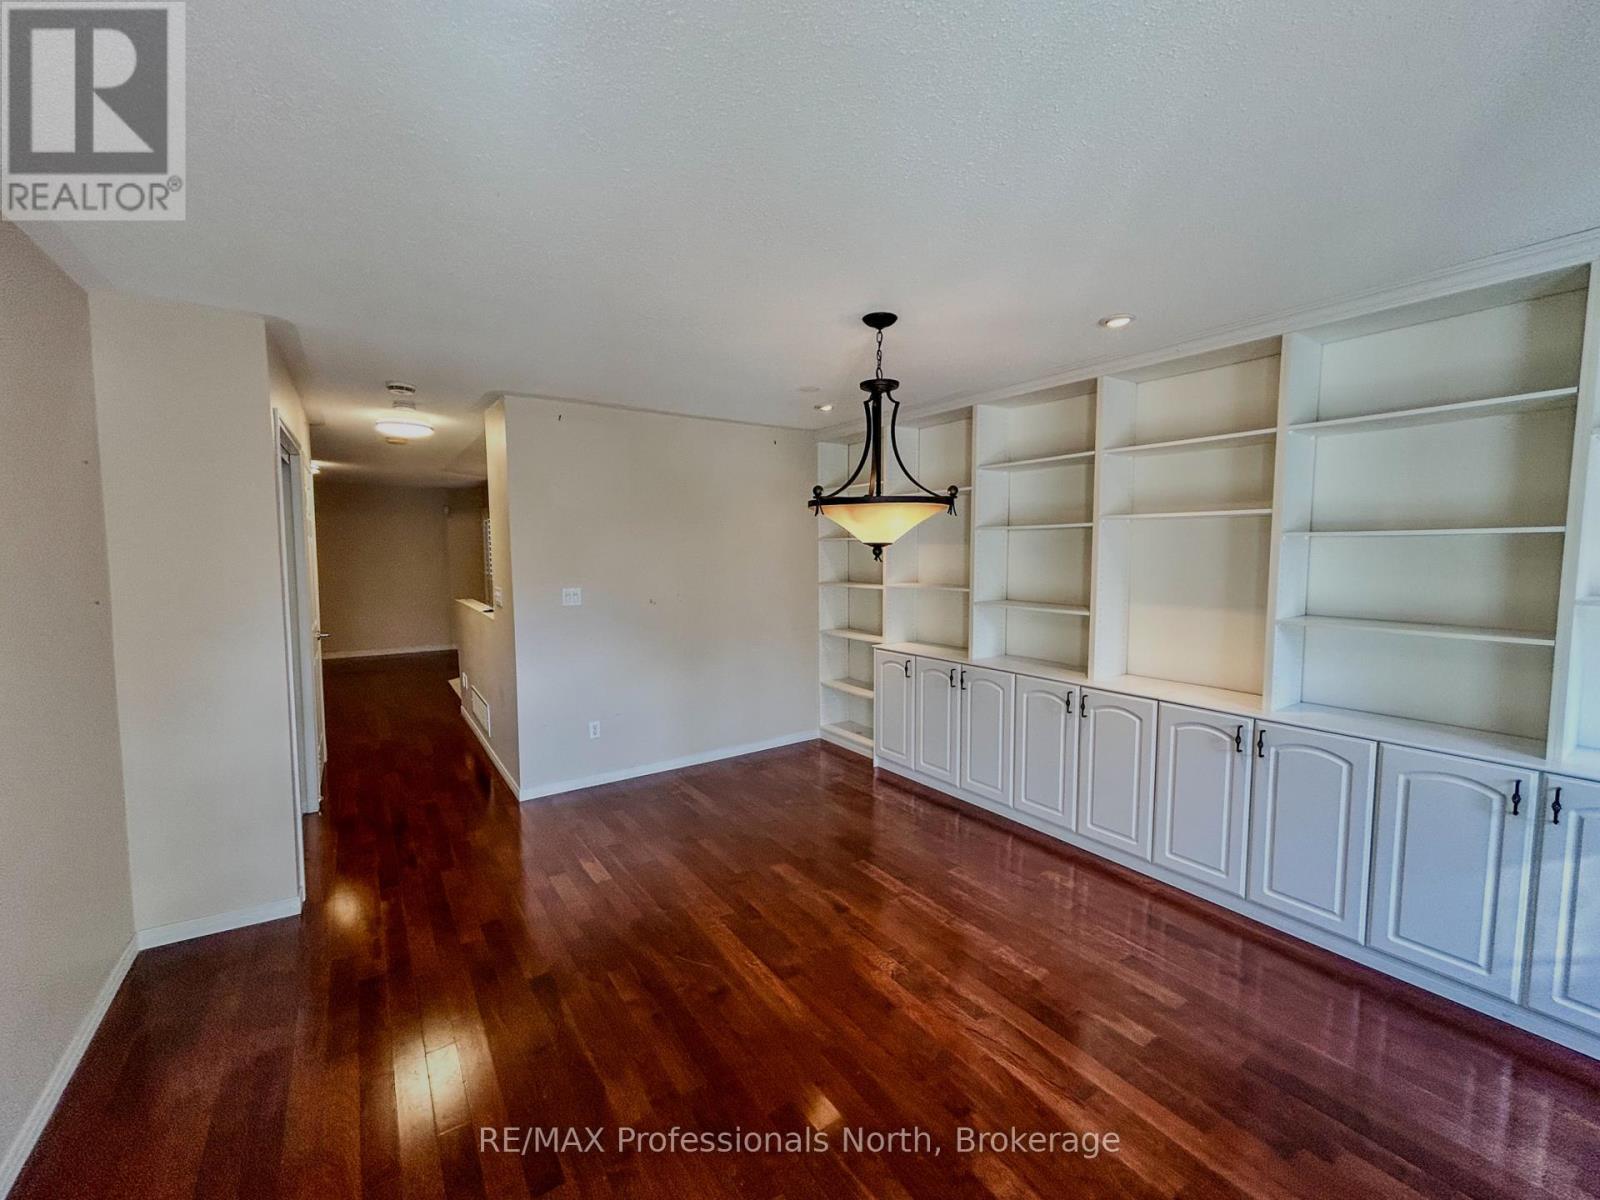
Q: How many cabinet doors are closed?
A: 9